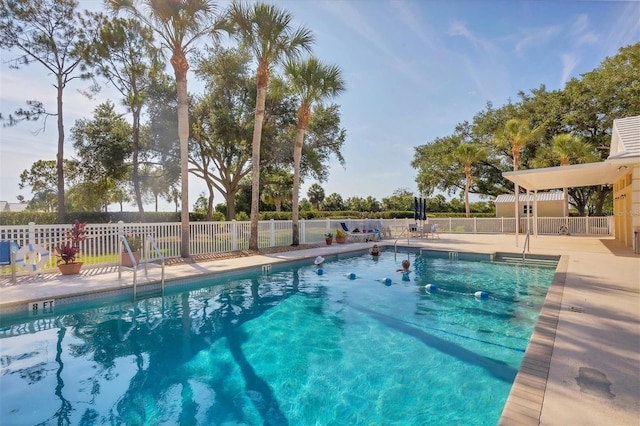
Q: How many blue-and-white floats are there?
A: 5